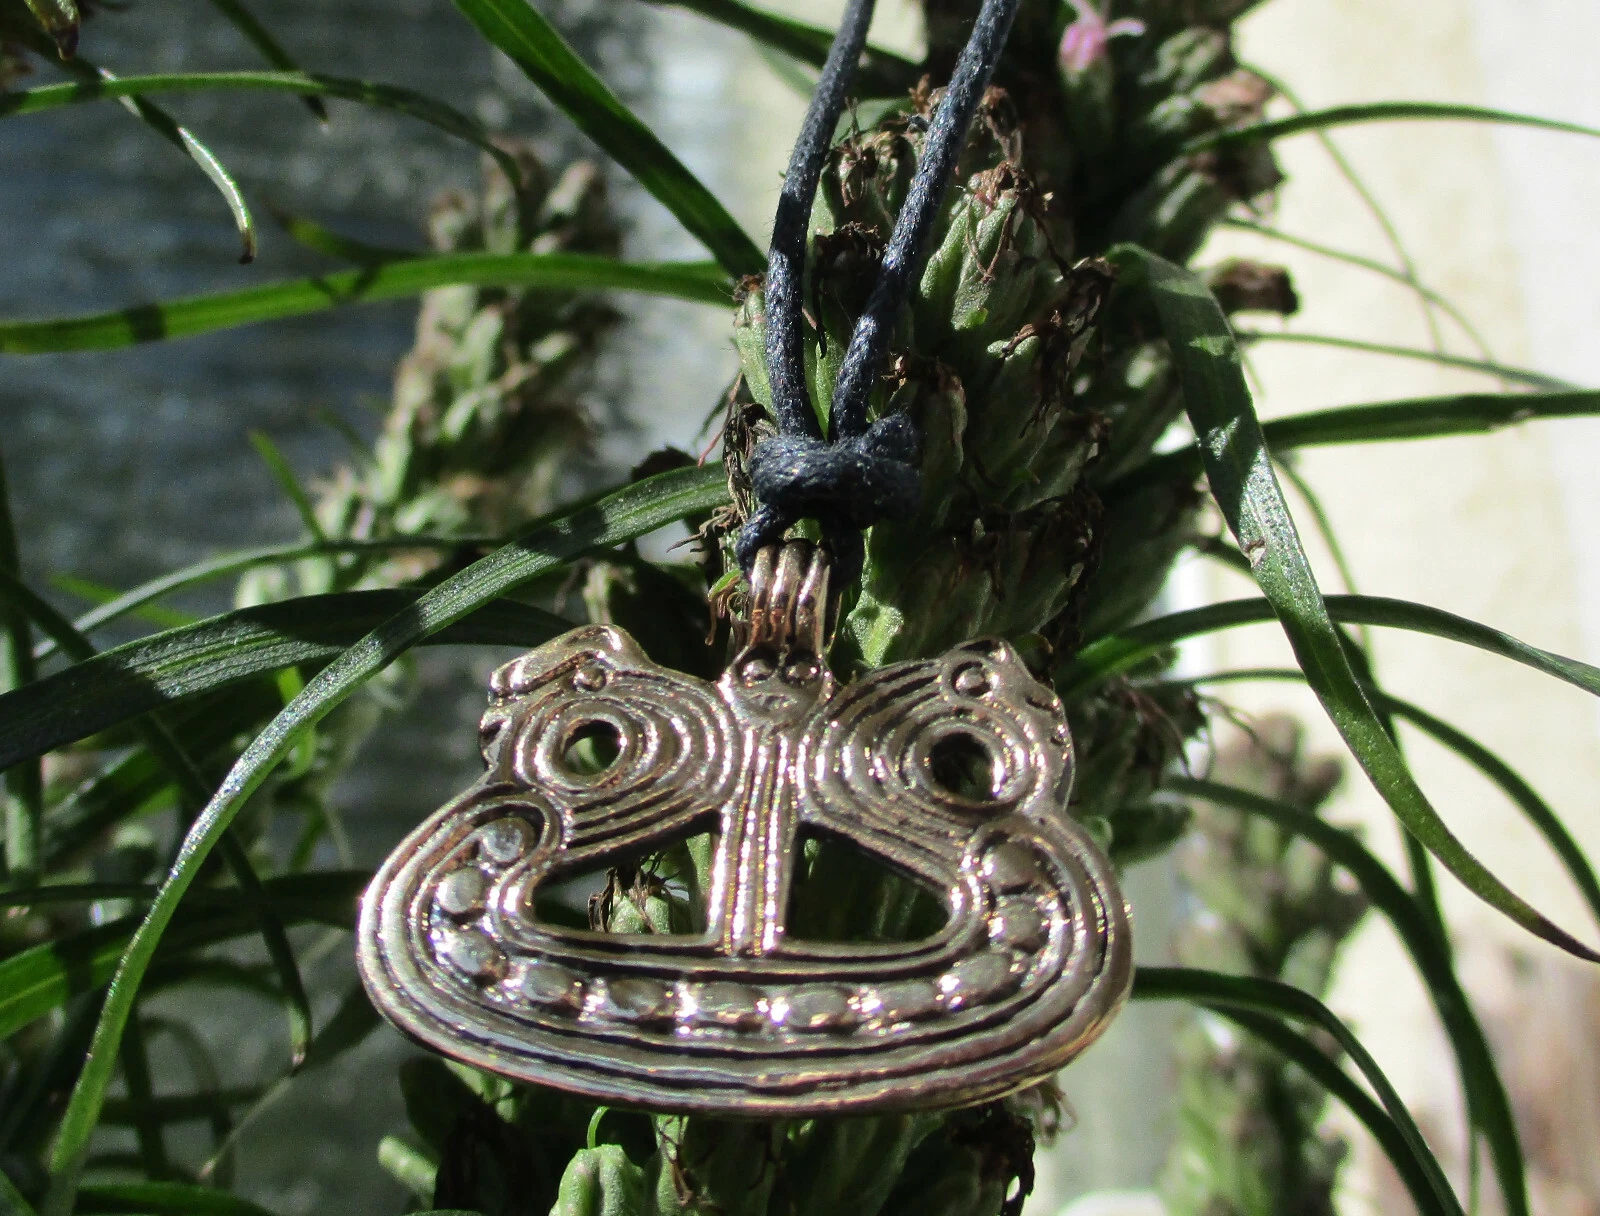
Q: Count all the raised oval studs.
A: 11